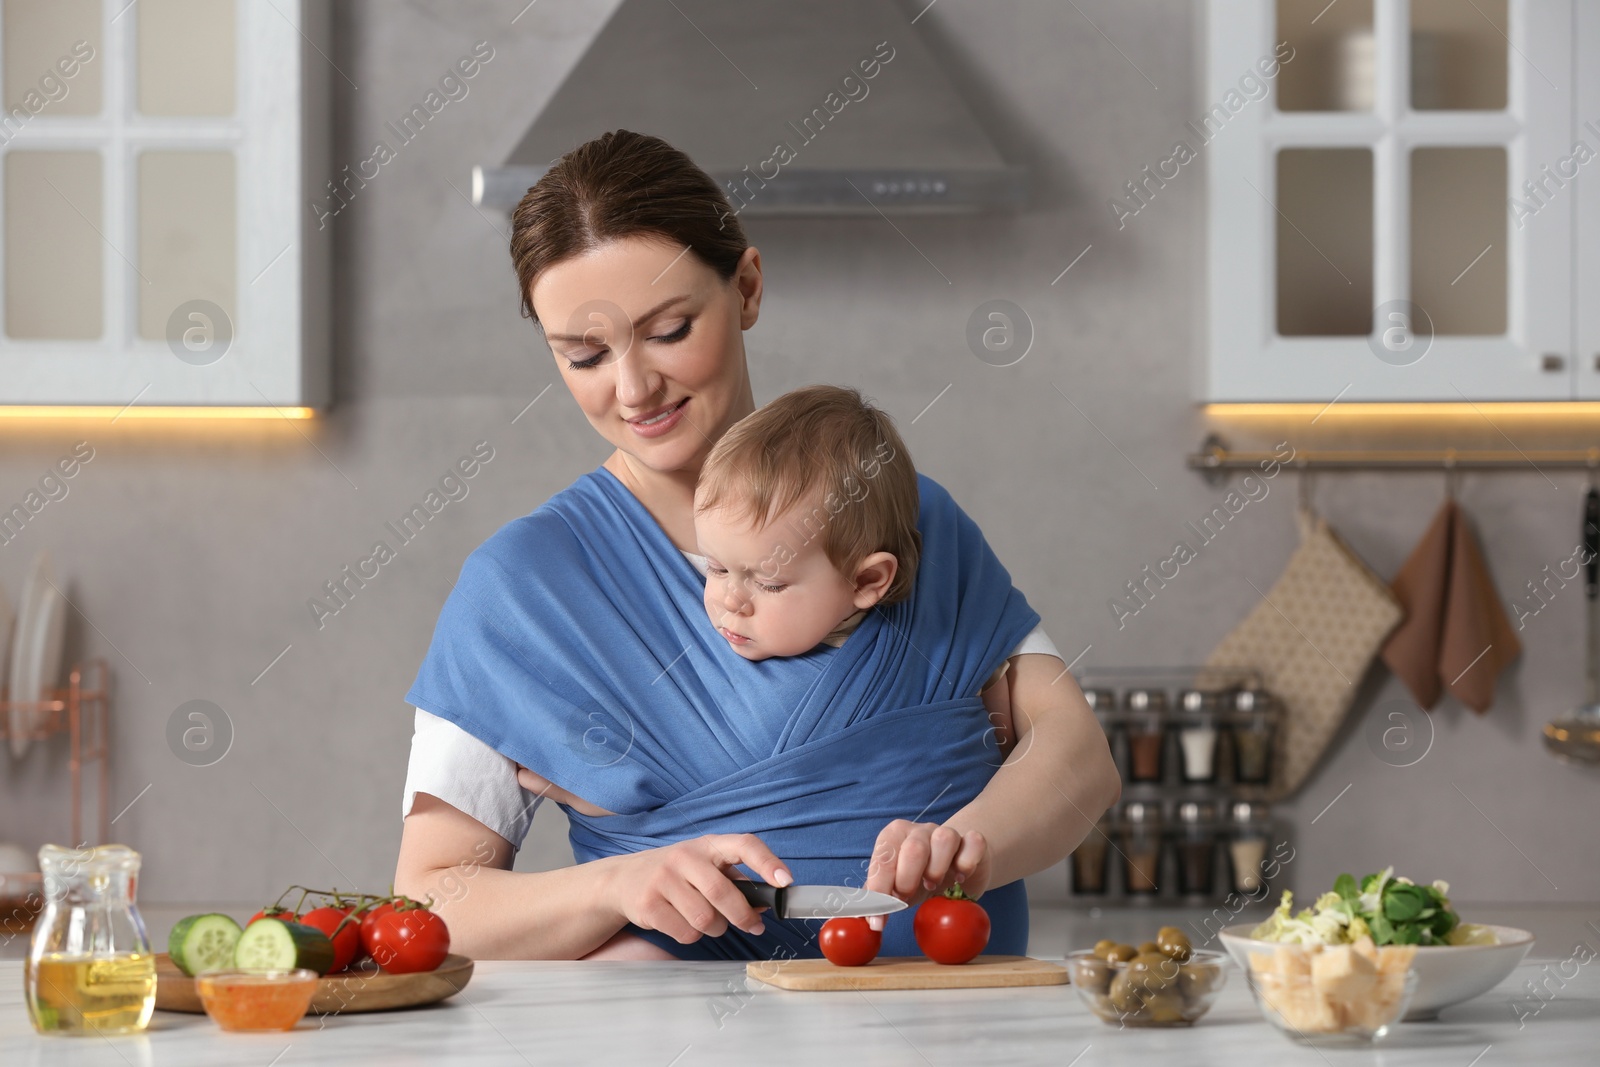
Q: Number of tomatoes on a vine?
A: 5